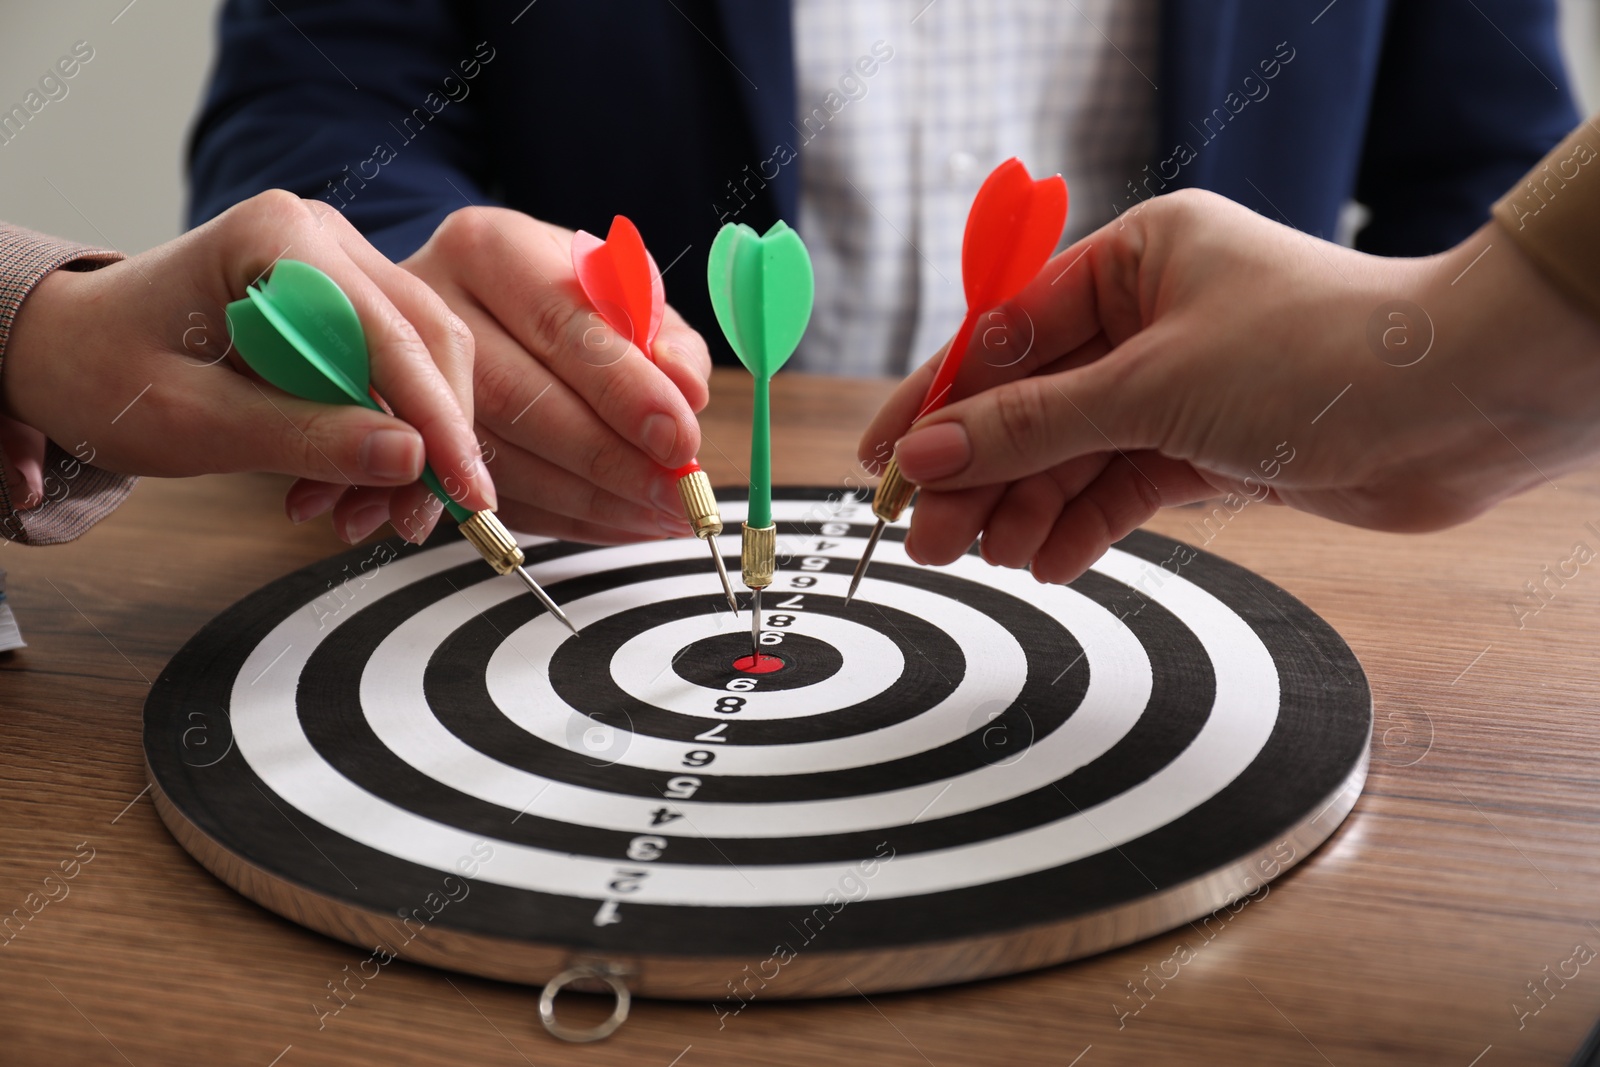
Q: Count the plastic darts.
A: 4